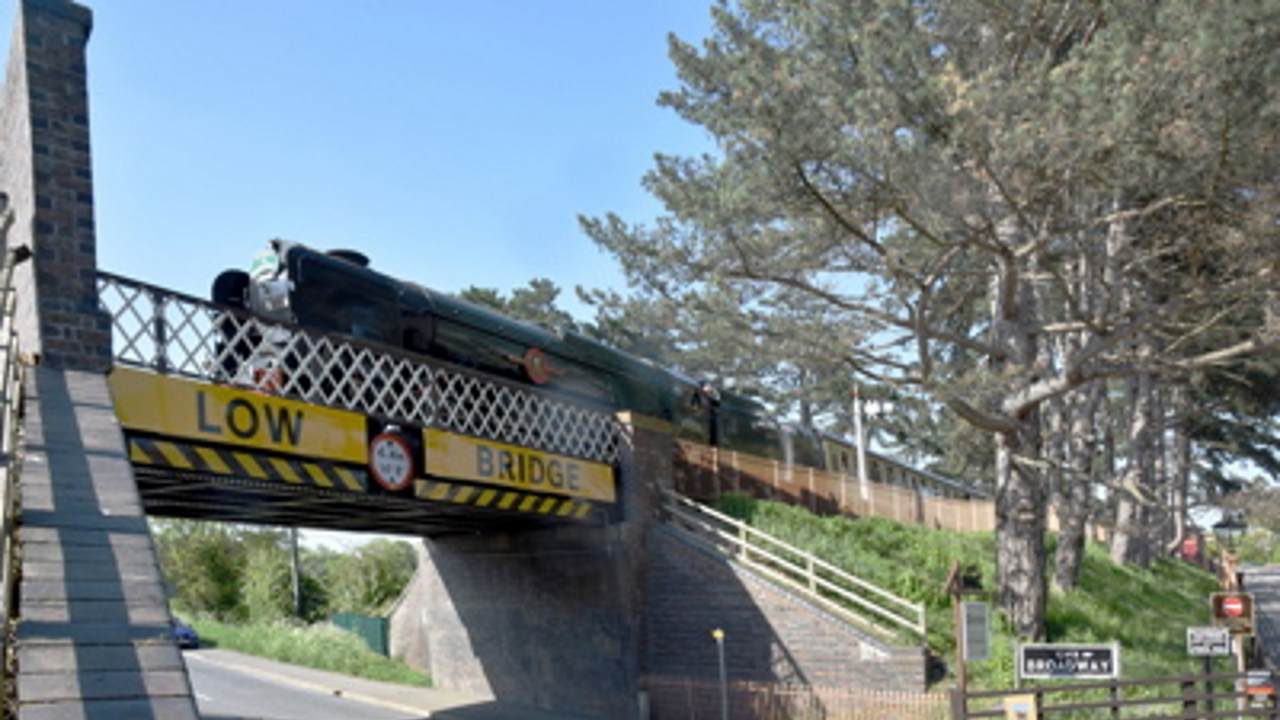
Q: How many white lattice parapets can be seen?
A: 1